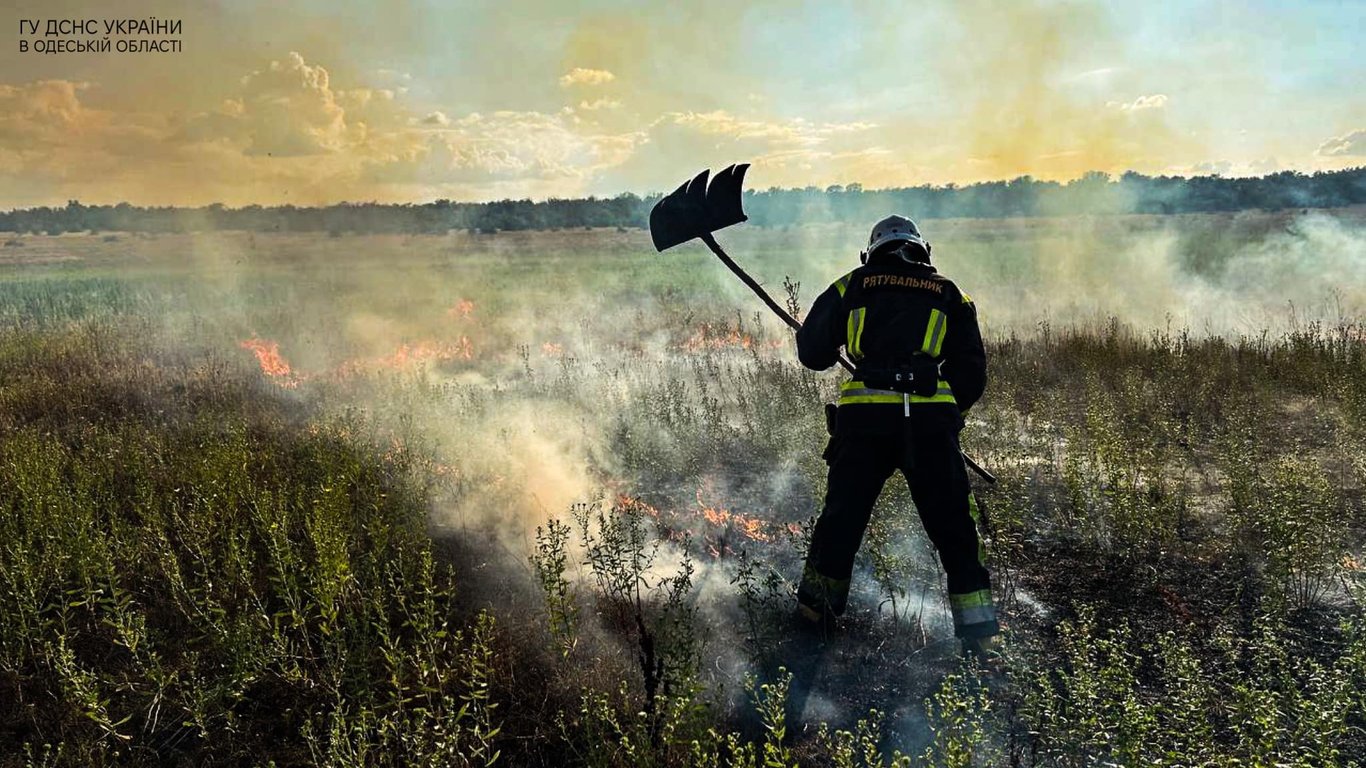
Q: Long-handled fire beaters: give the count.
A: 1